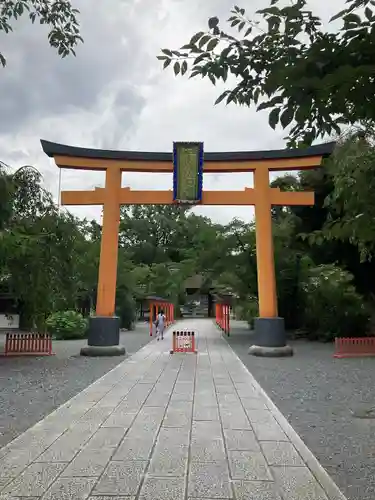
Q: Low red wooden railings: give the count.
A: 3